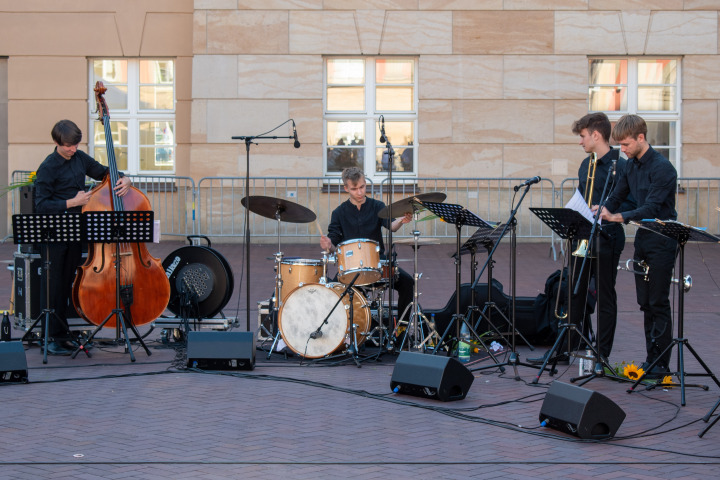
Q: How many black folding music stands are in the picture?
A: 7